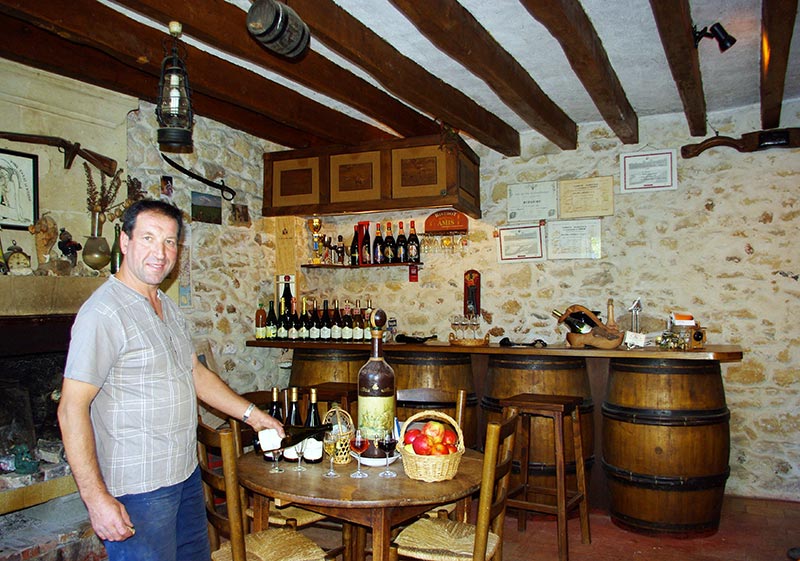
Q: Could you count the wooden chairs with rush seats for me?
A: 4